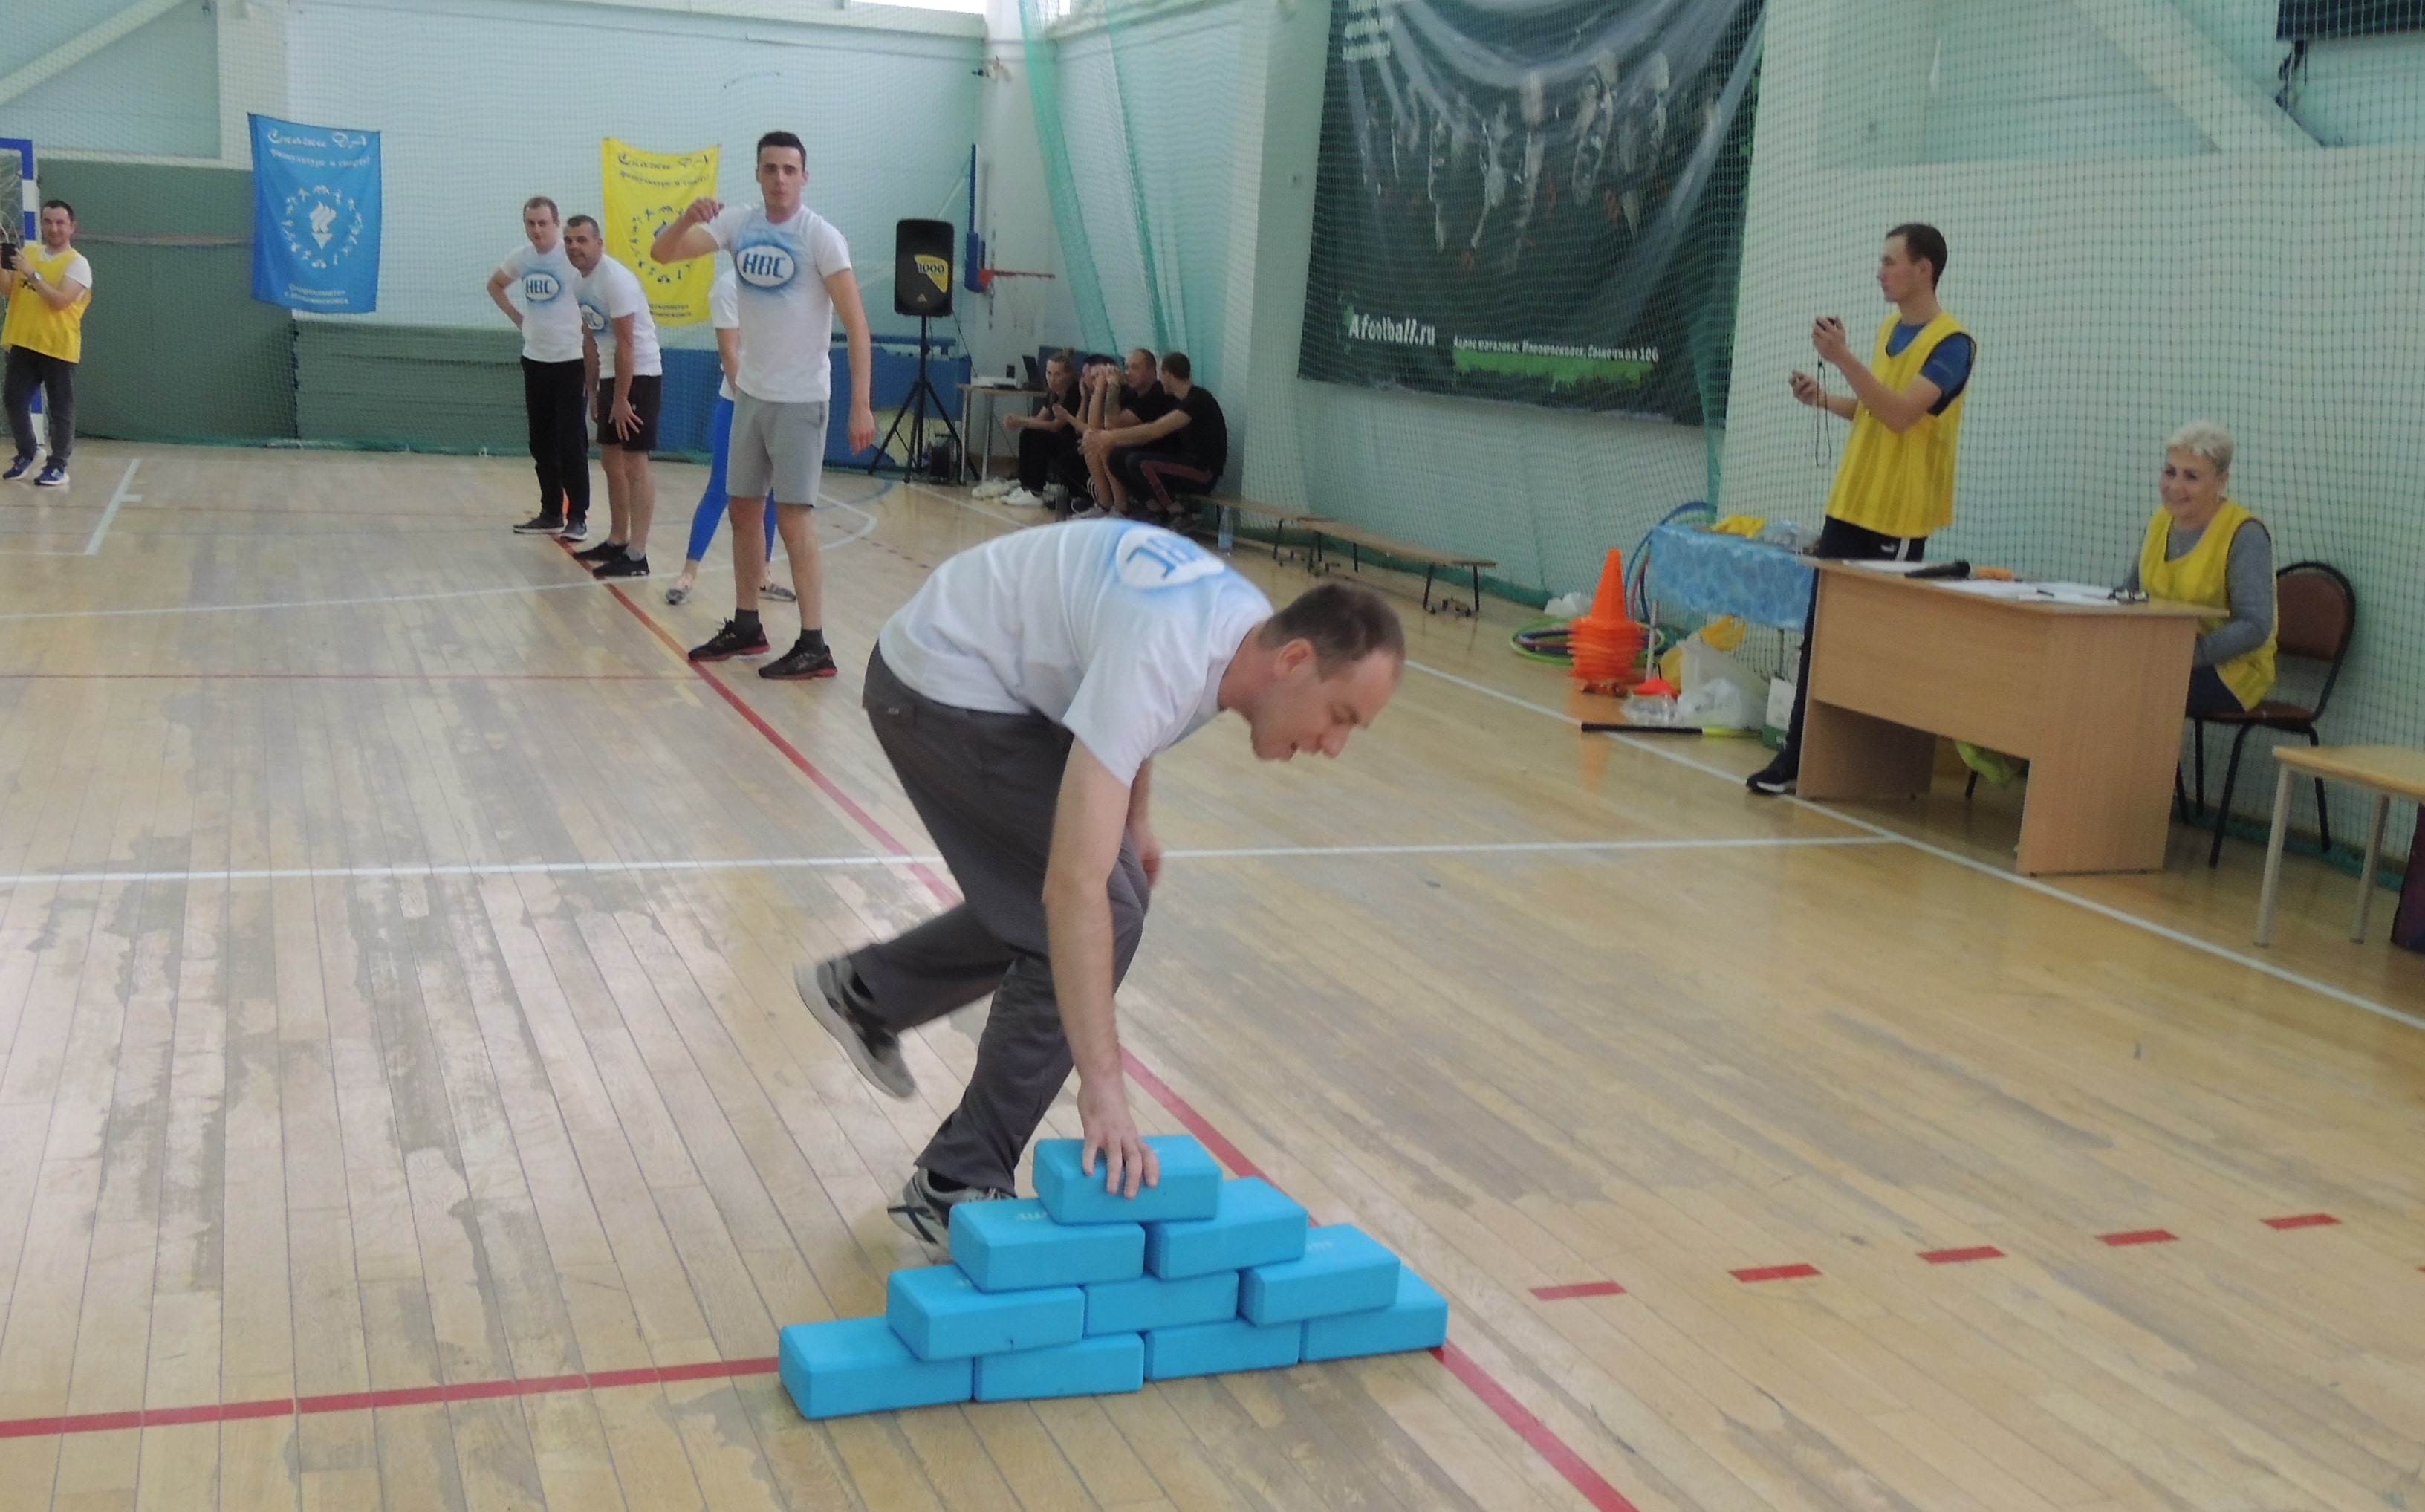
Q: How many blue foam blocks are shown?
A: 10